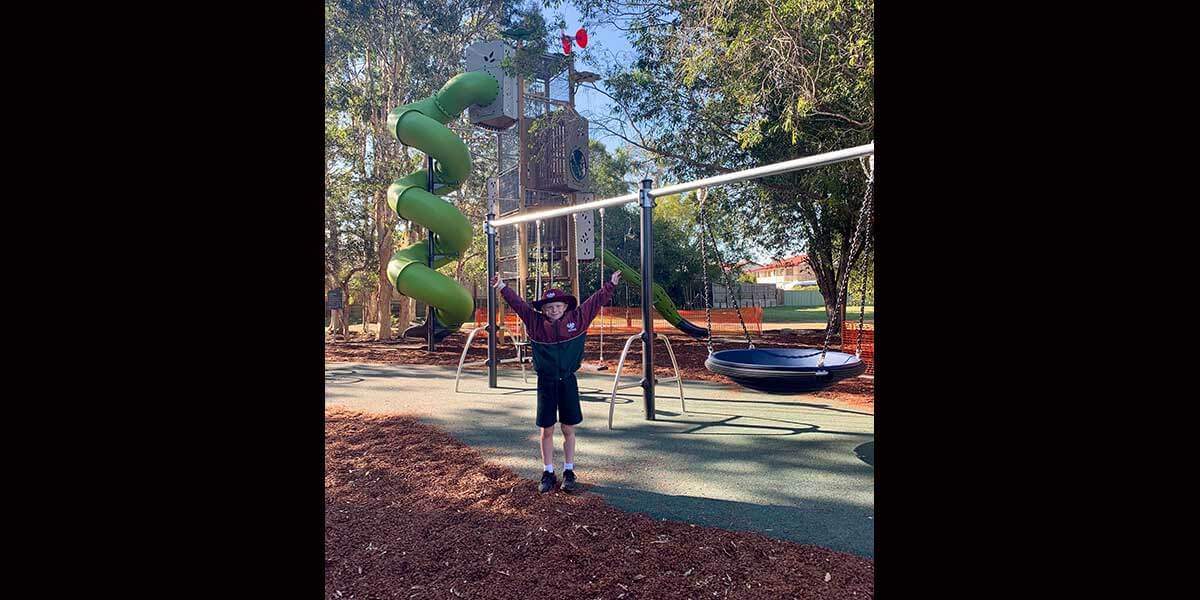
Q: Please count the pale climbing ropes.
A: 4